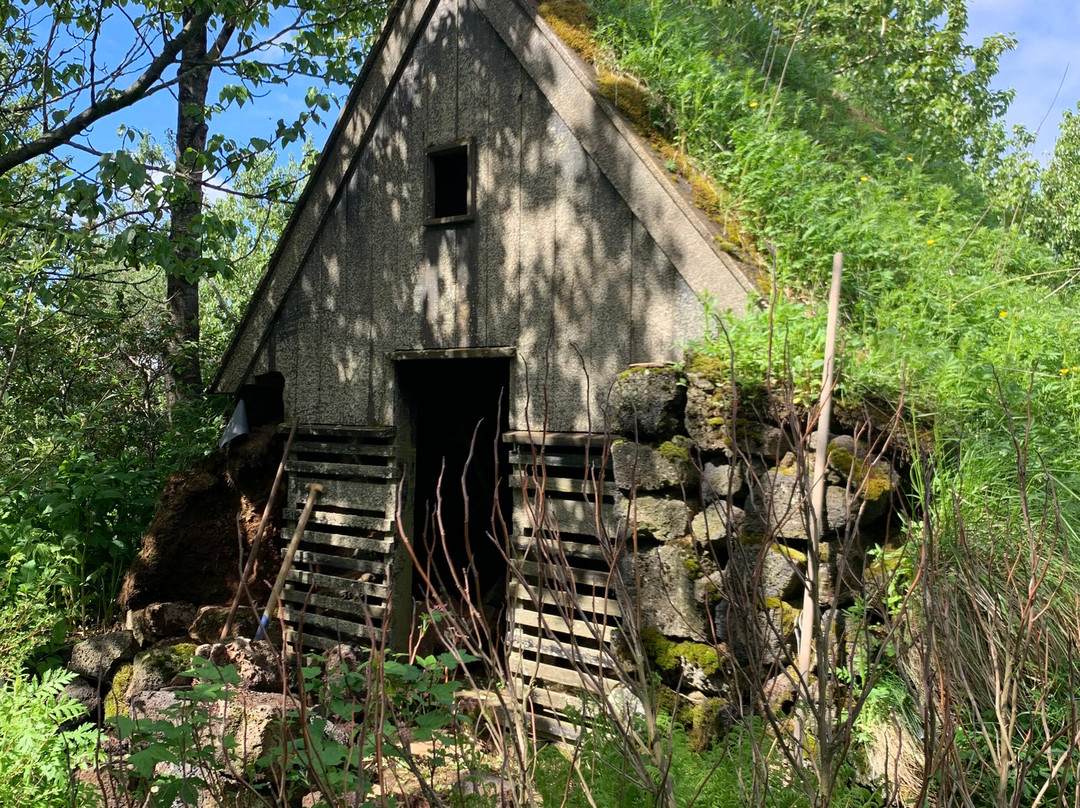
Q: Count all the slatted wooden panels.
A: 2